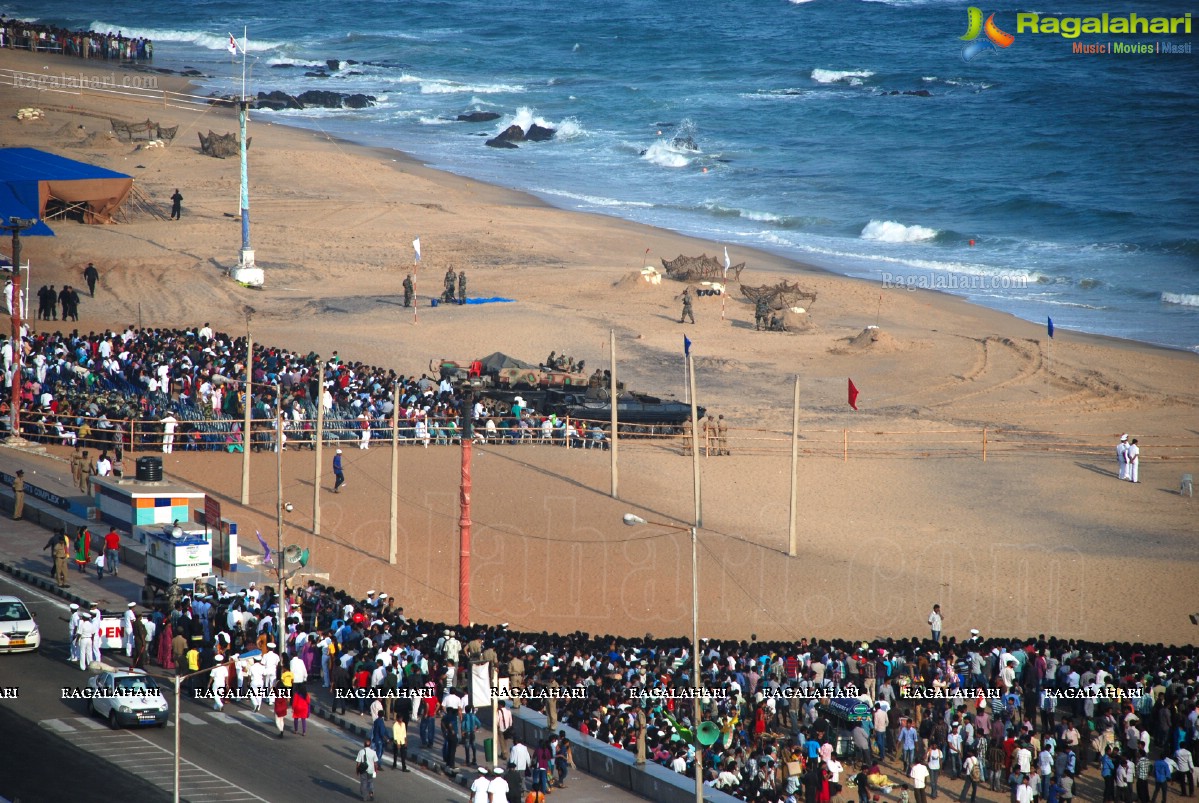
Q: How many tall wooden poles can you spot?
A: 6